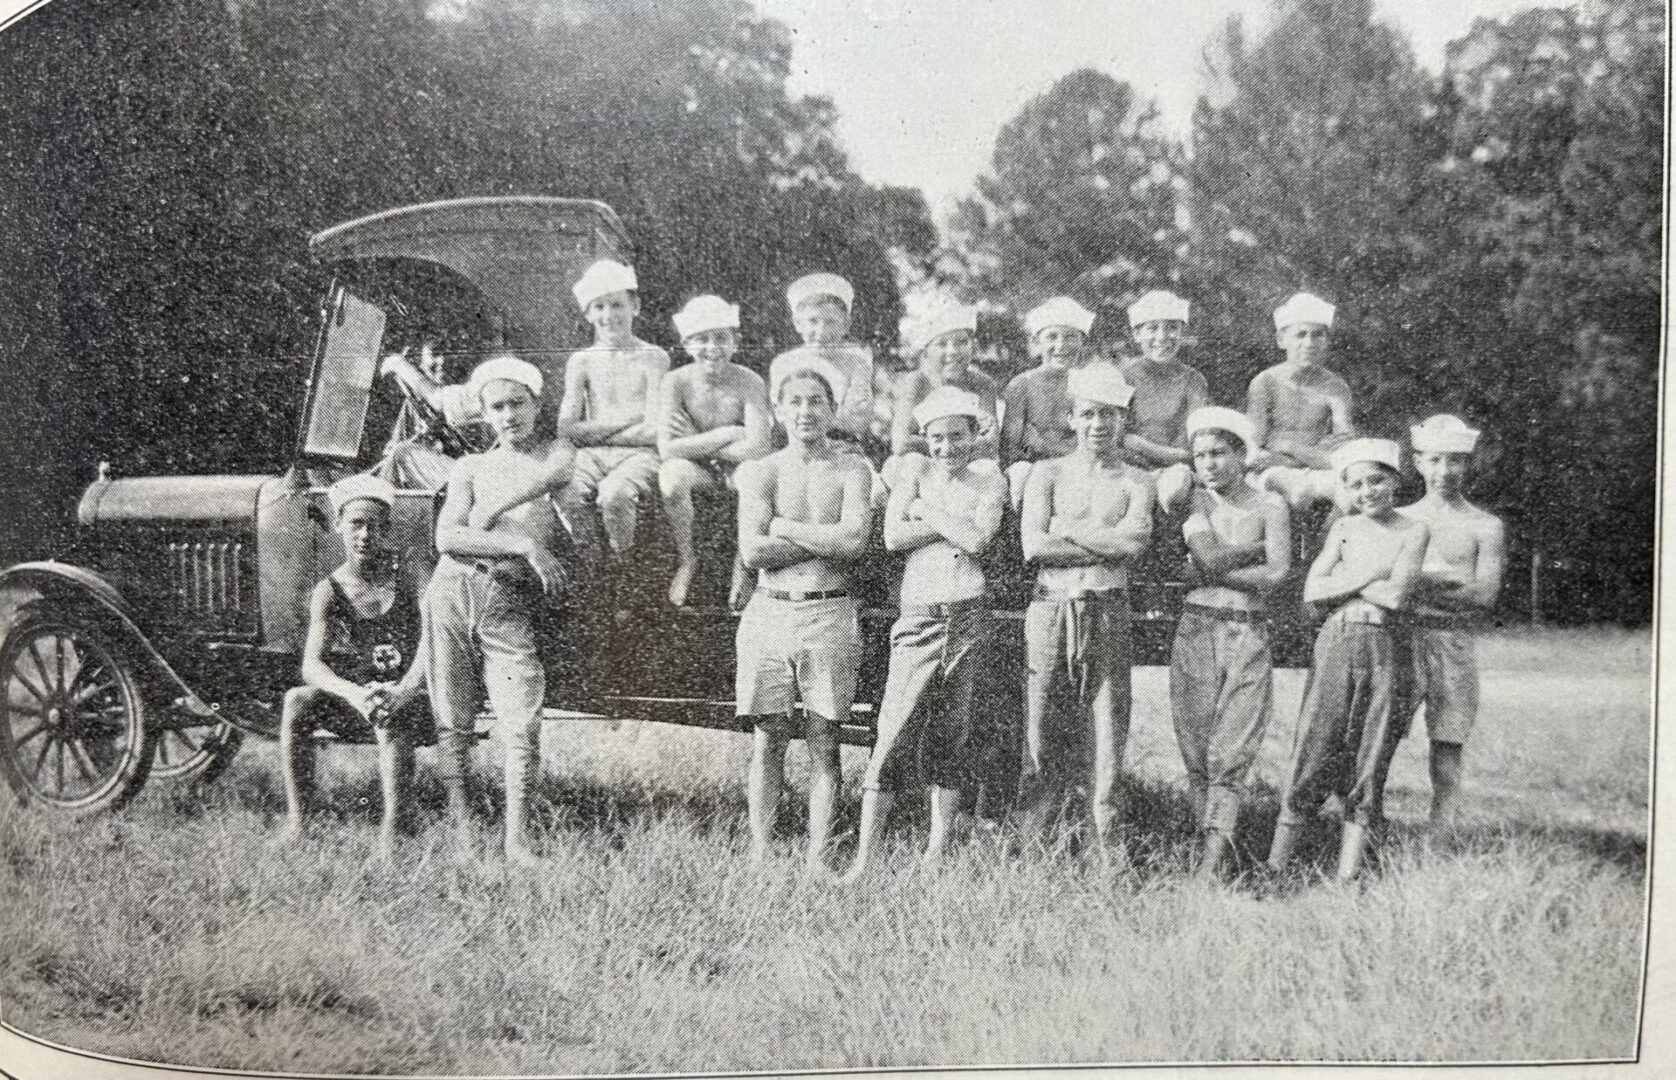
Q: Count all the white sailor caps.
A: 15